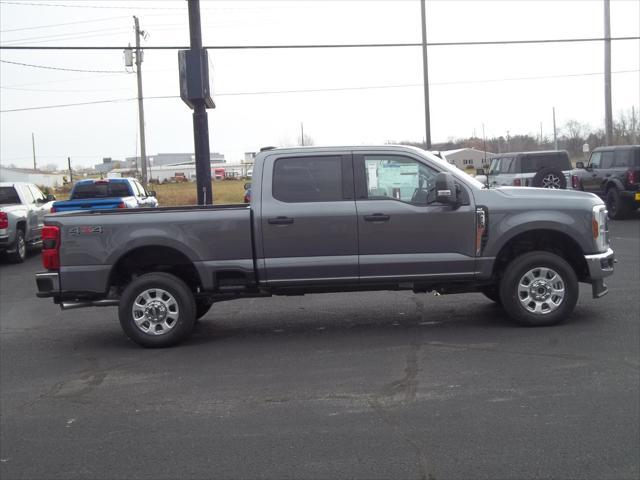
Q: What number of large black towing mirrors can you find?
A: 1